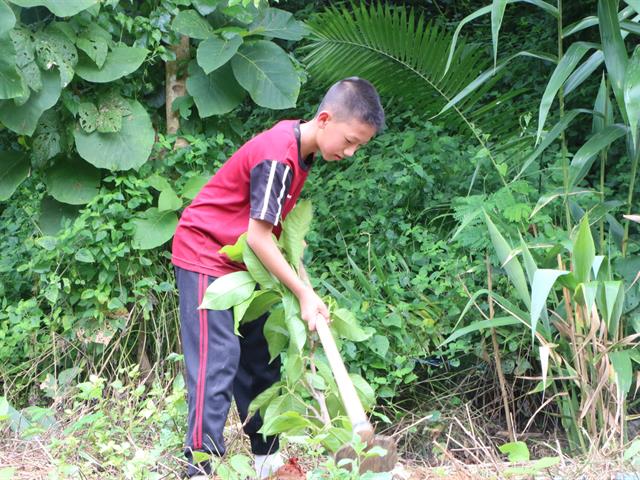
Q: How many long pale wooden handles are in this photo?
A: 1